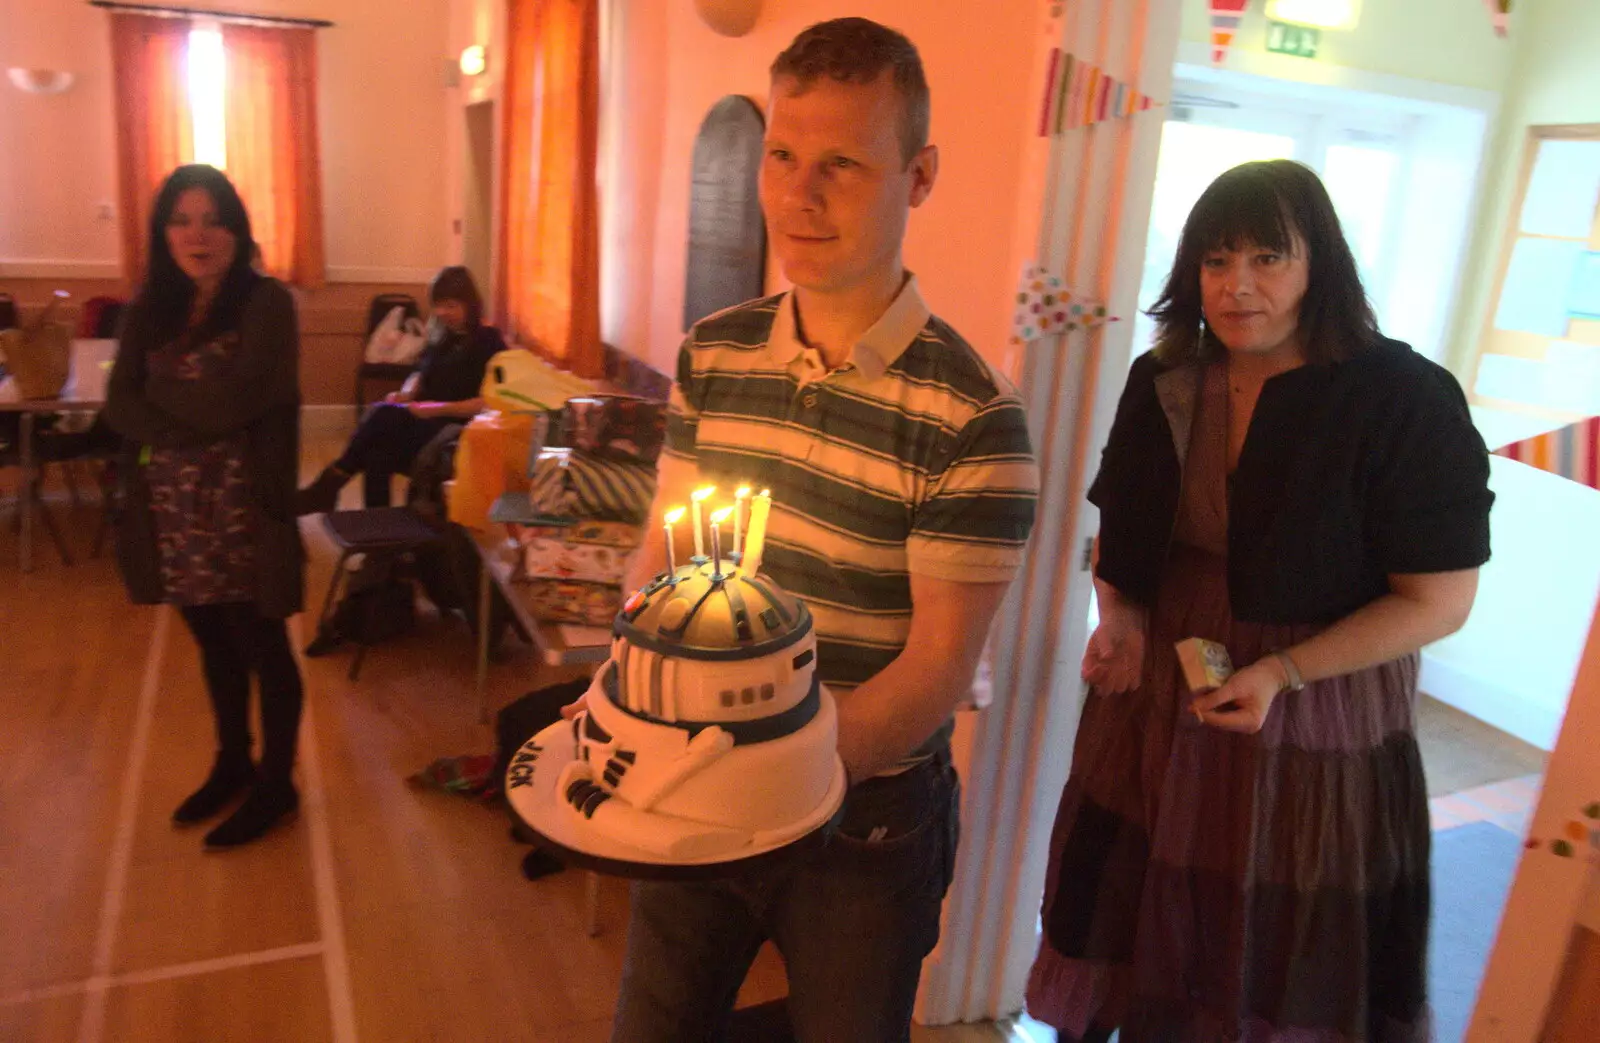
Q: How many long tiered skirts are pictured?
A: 1